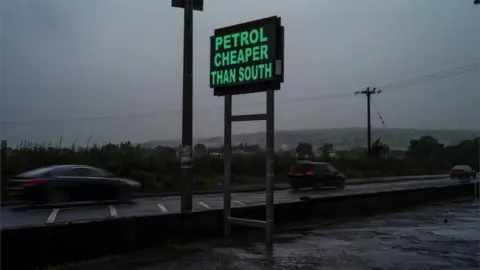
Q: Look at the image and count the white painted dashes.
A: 5